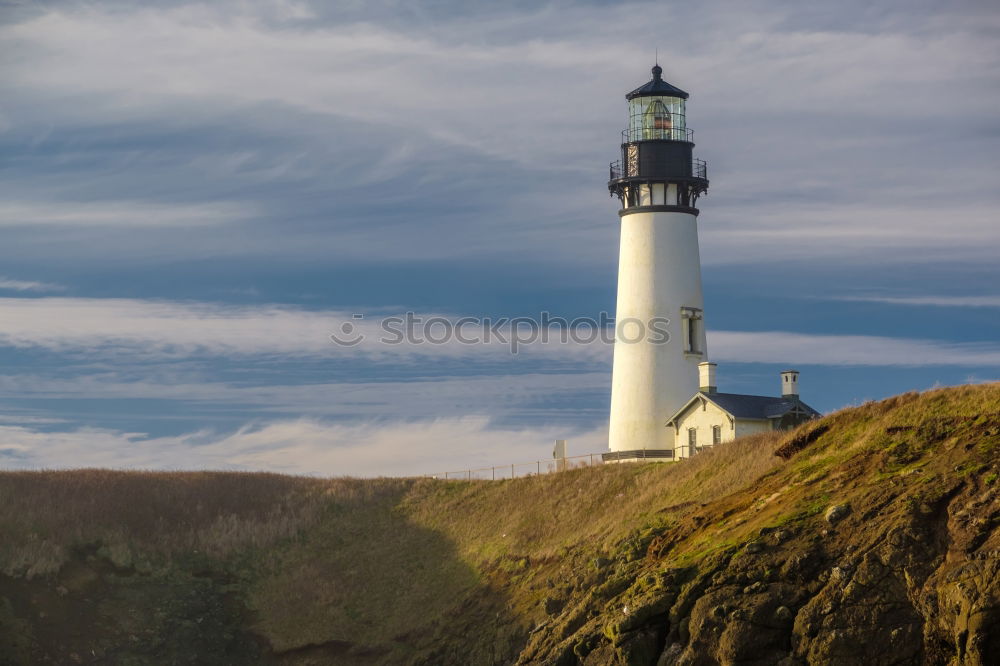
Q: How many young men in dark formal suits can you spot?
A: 0